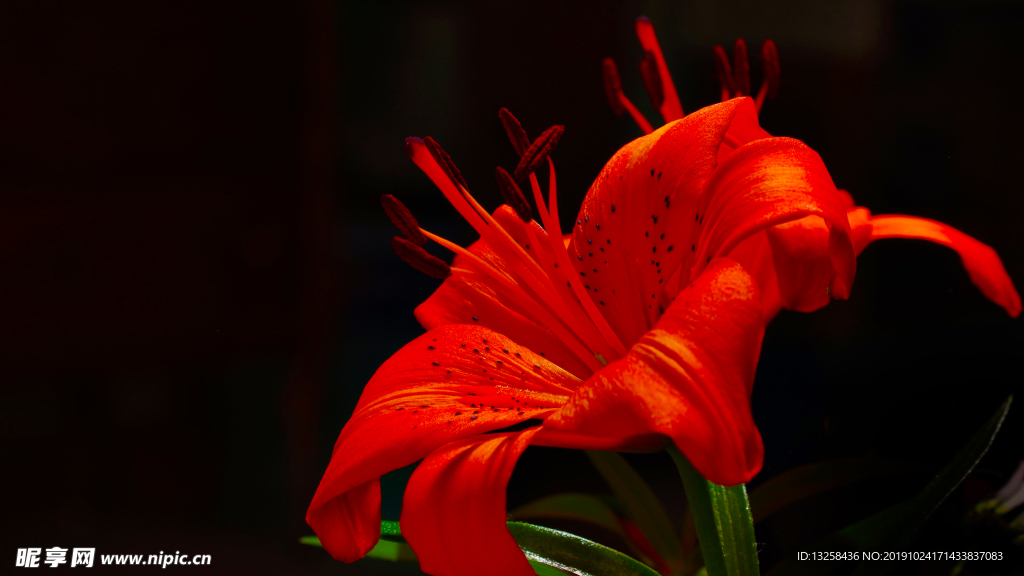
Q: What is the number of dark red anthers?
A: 11